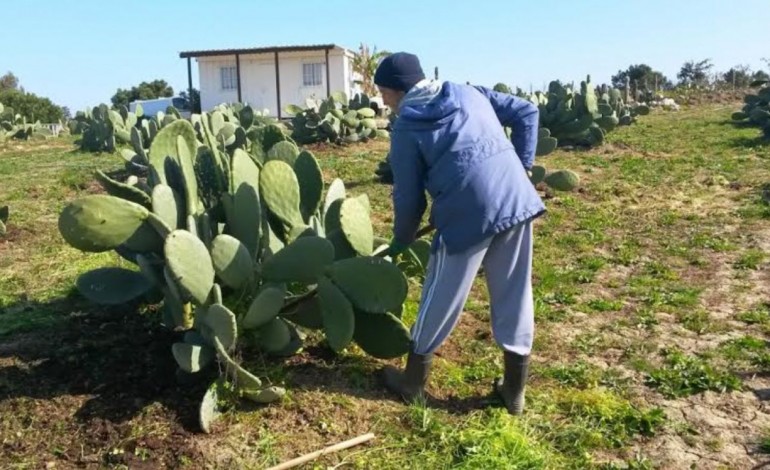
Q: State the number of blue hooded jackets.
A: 1